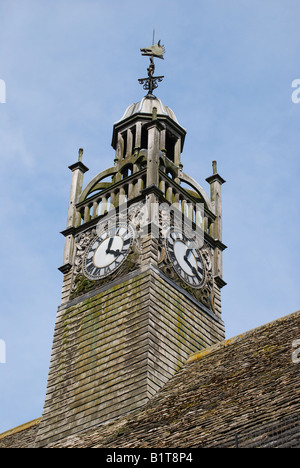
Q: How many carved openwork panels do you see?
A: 2